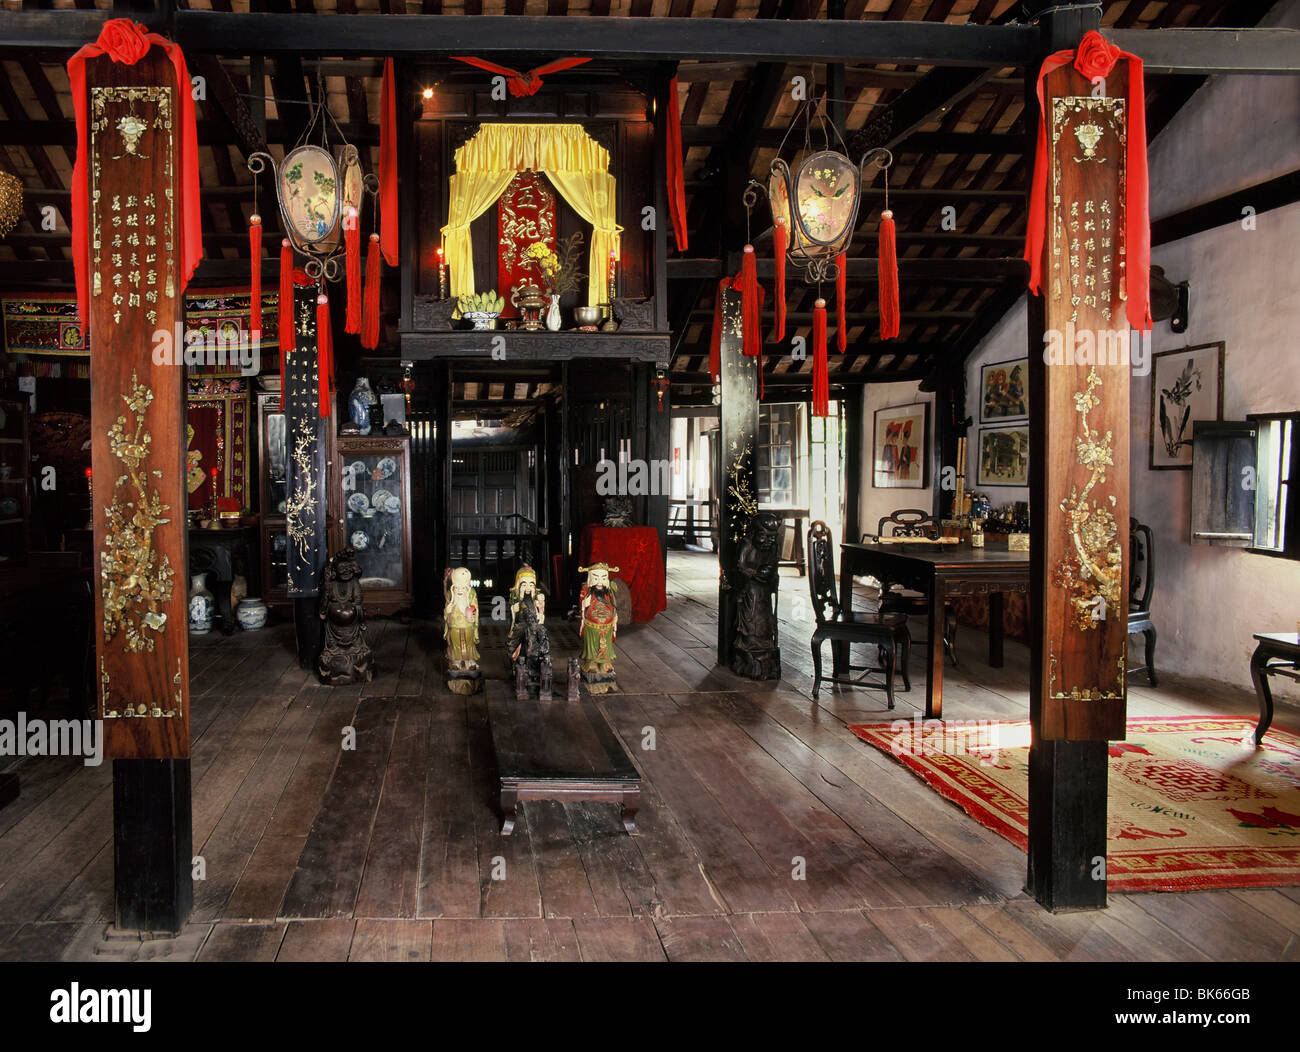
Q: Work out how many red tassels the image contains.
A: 10